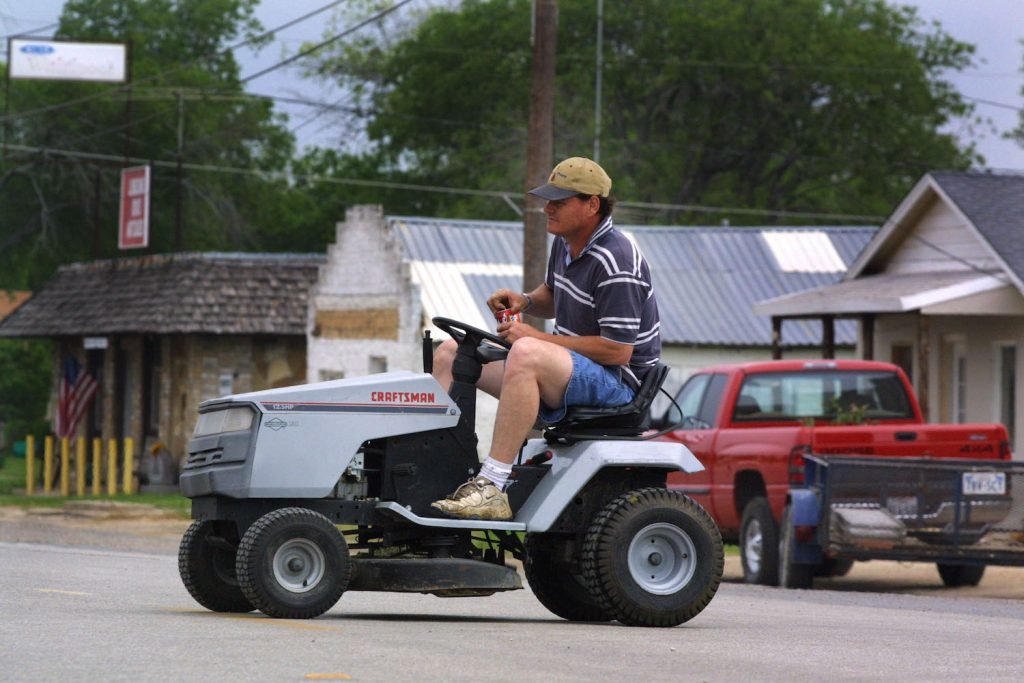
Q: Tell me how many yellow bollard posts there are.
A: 7